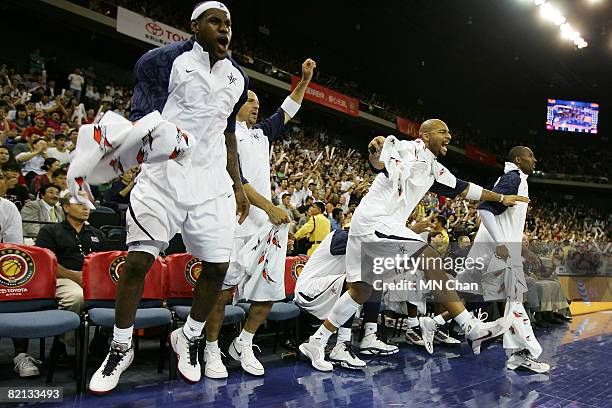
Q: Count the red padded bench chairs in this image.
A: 4